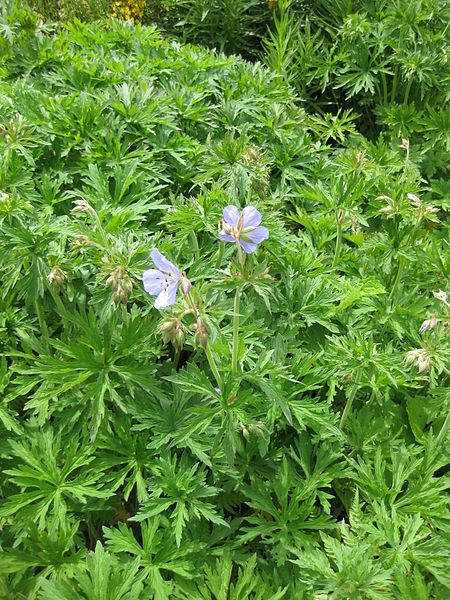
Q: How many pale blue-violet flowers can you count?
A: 2